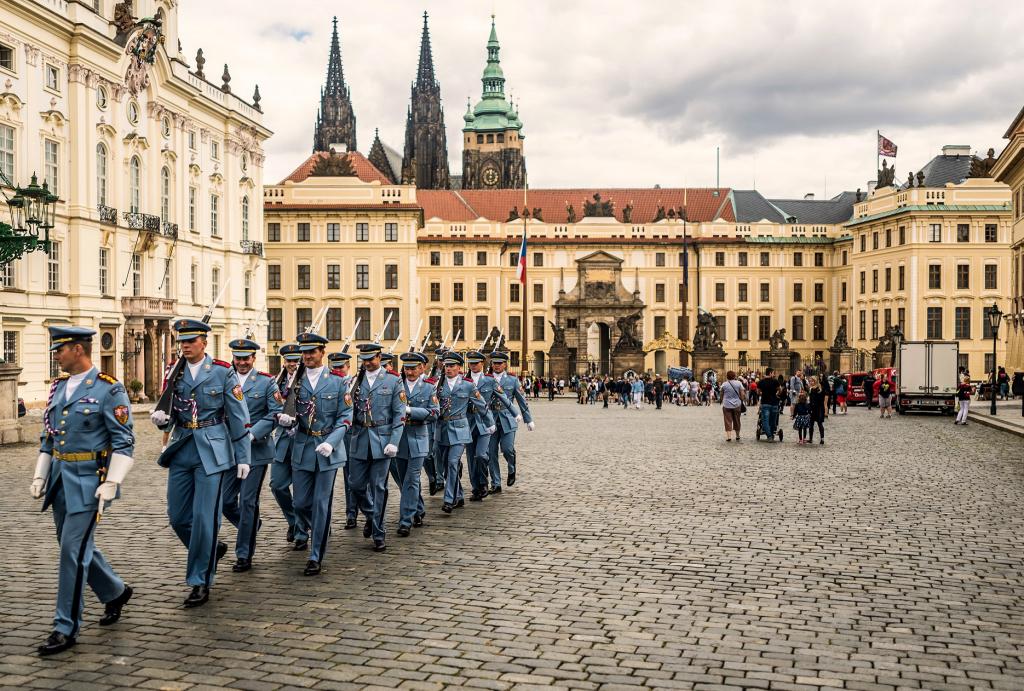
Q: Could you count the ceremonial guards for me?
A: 14